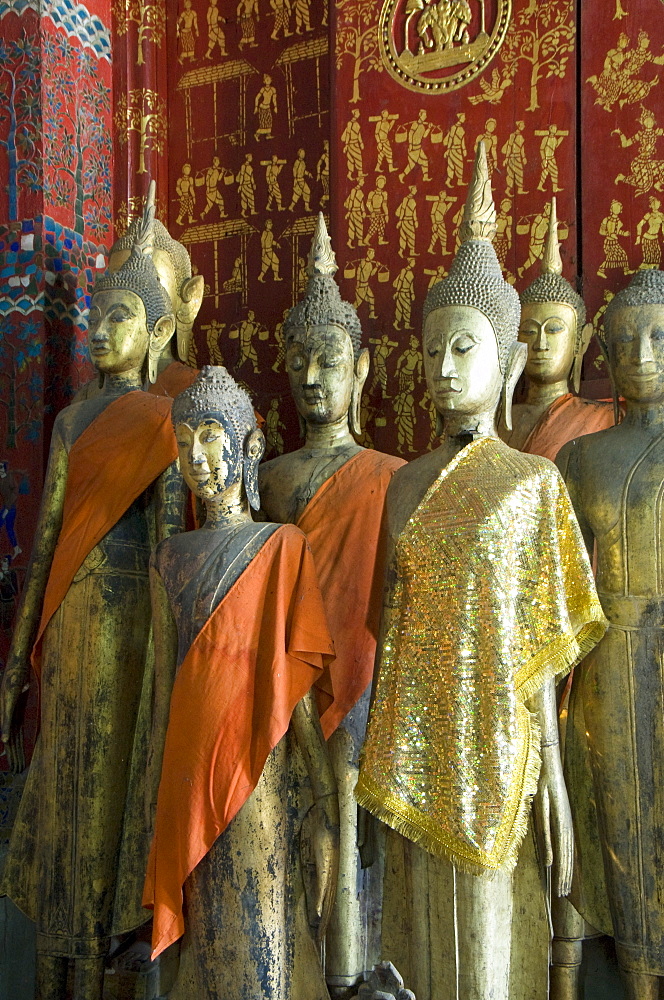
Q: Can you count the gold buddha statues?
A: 7